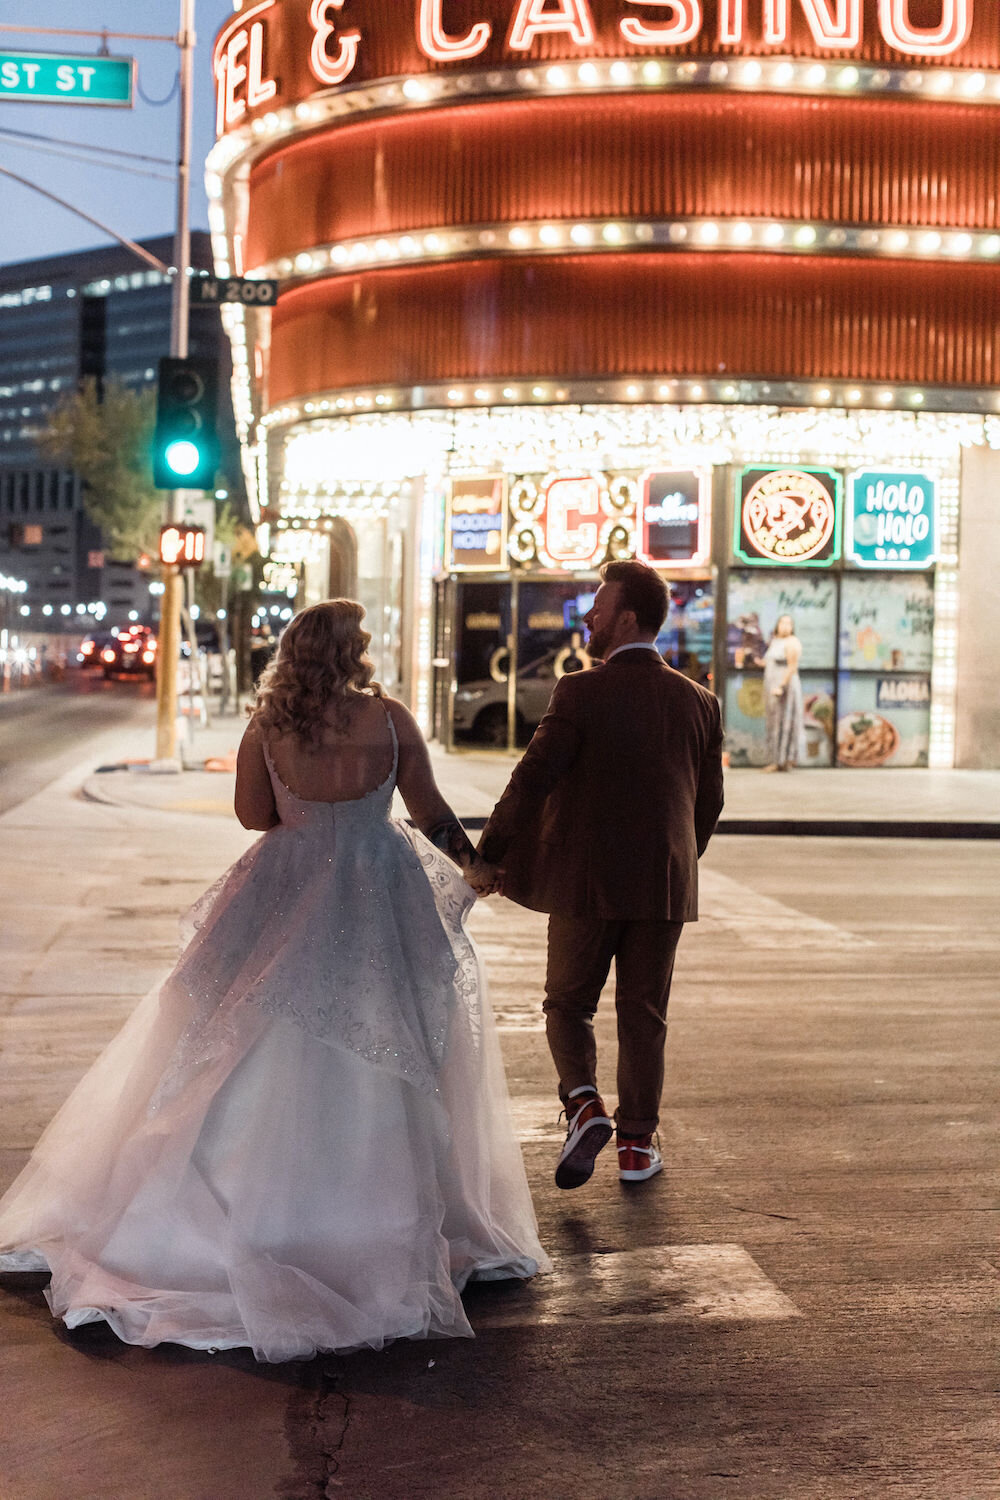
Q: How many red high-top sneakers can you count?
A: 2